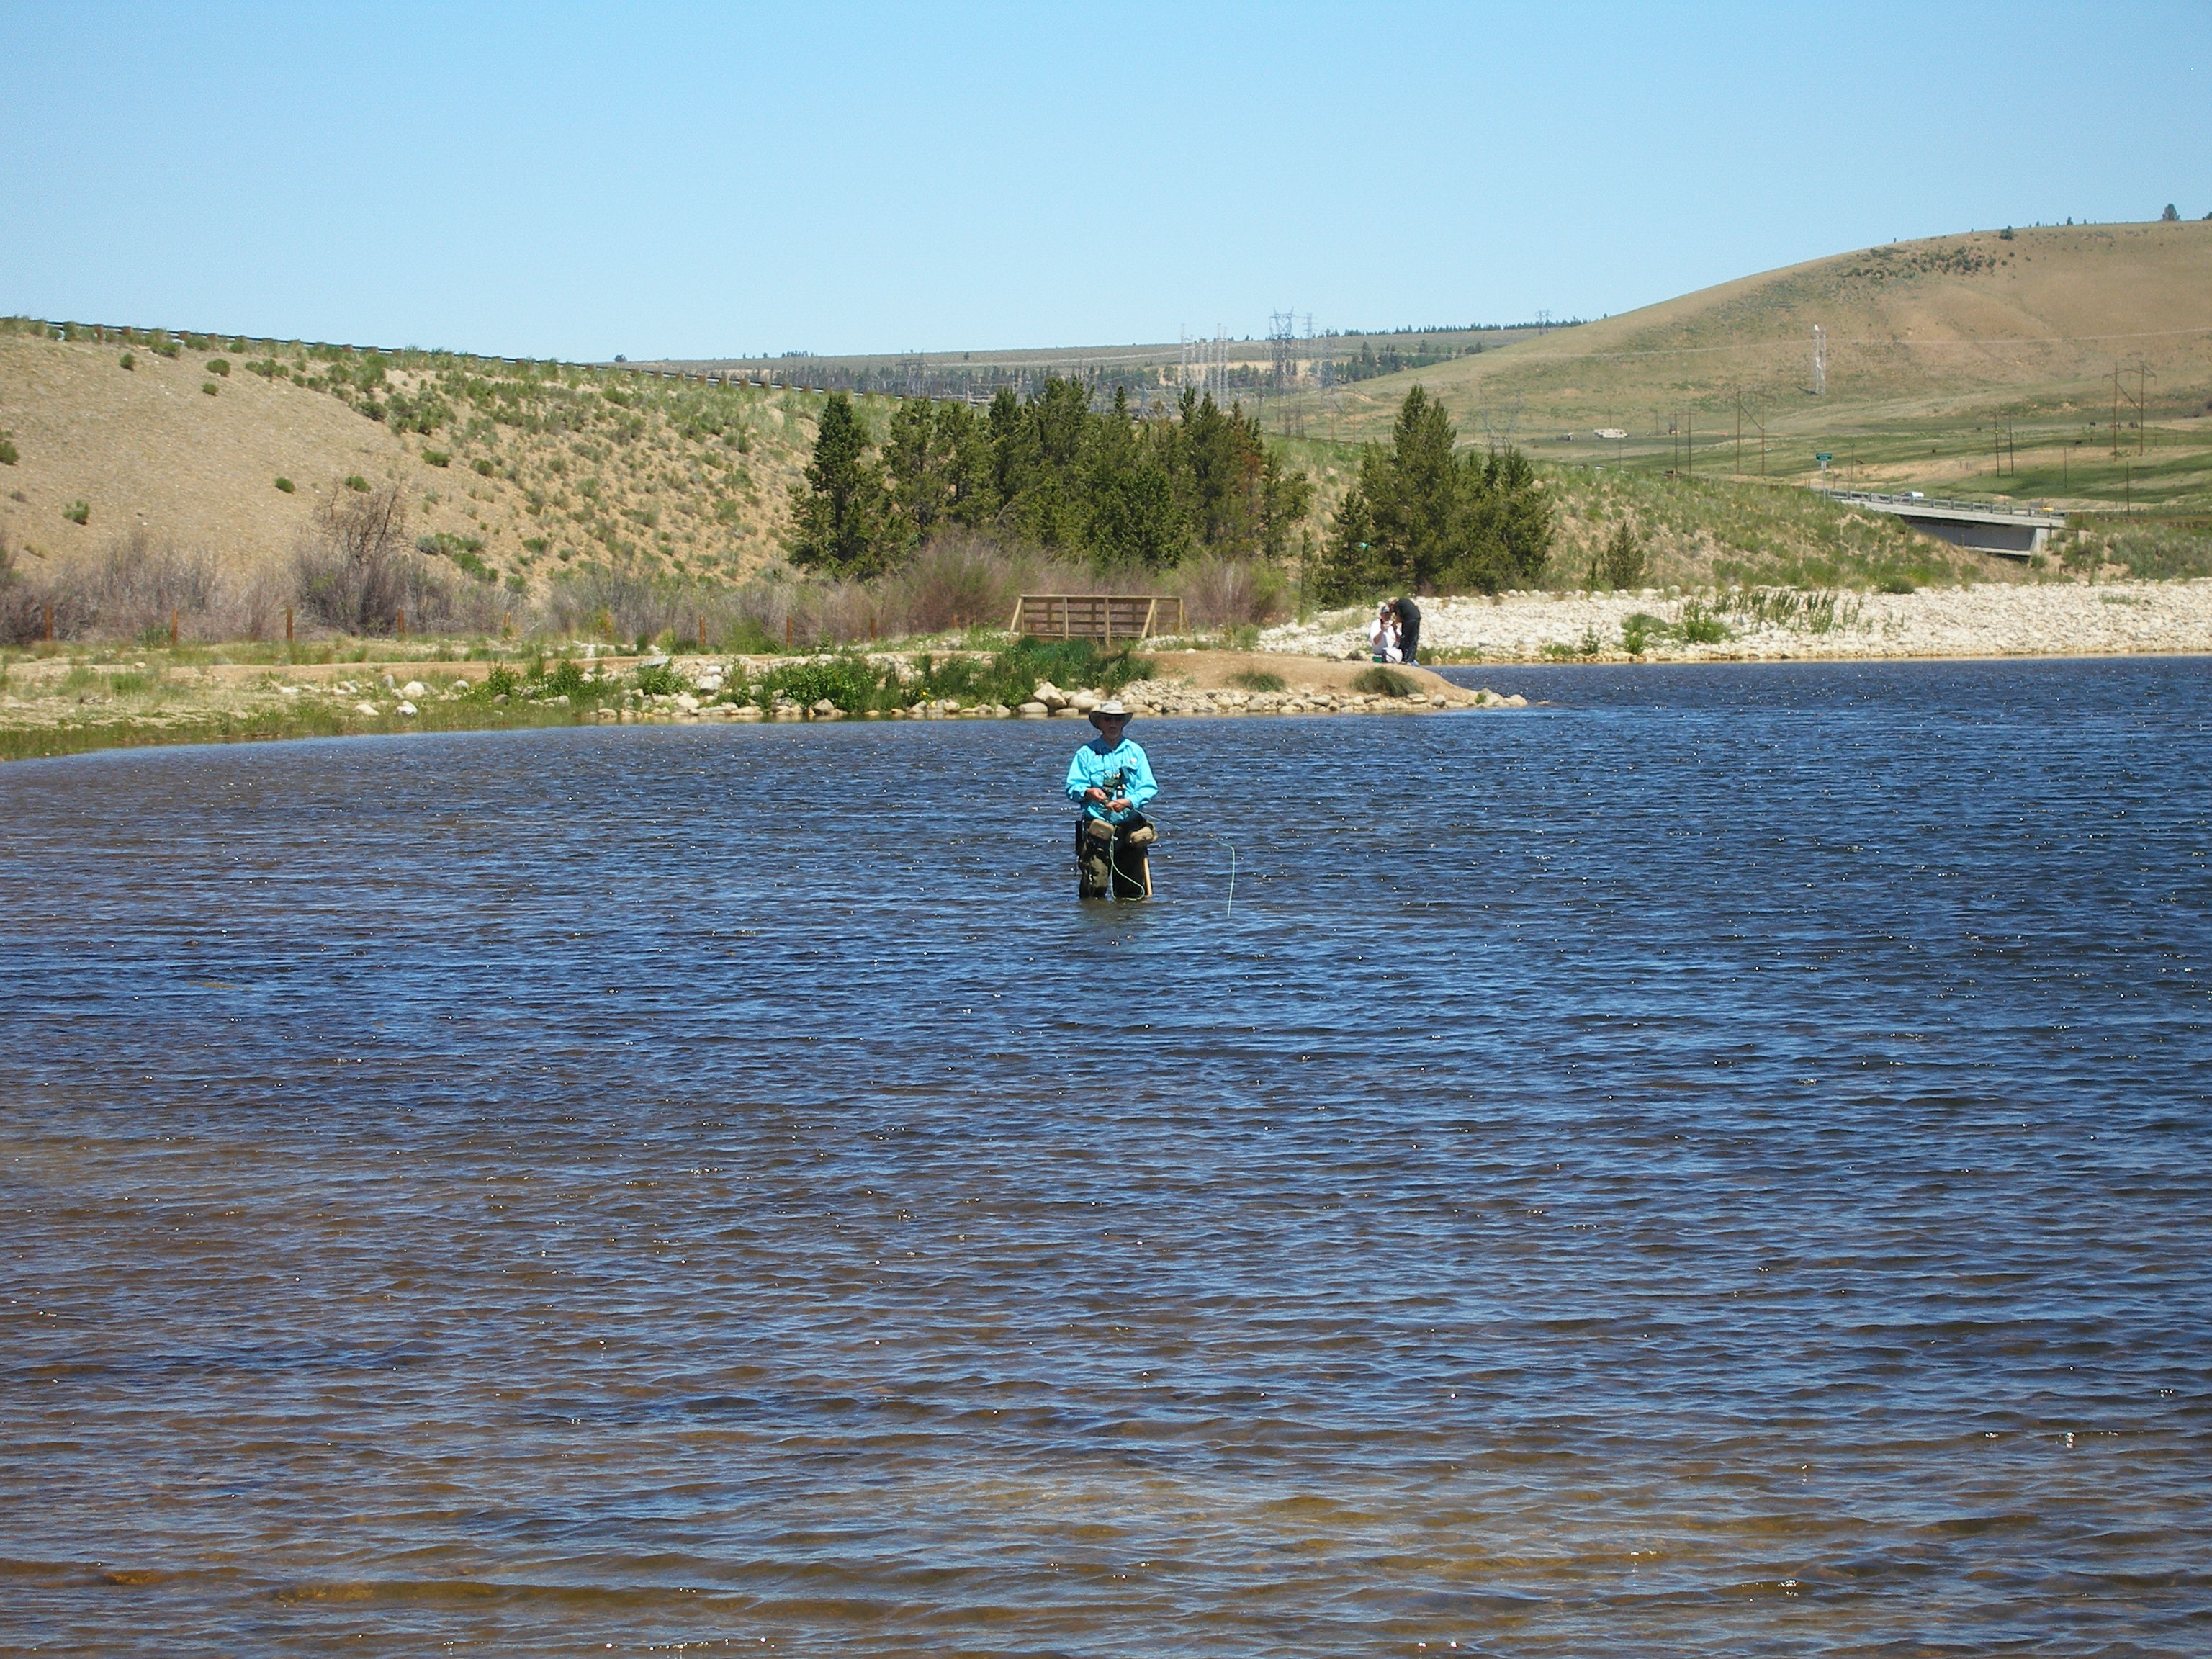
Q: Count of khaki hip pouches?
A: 2